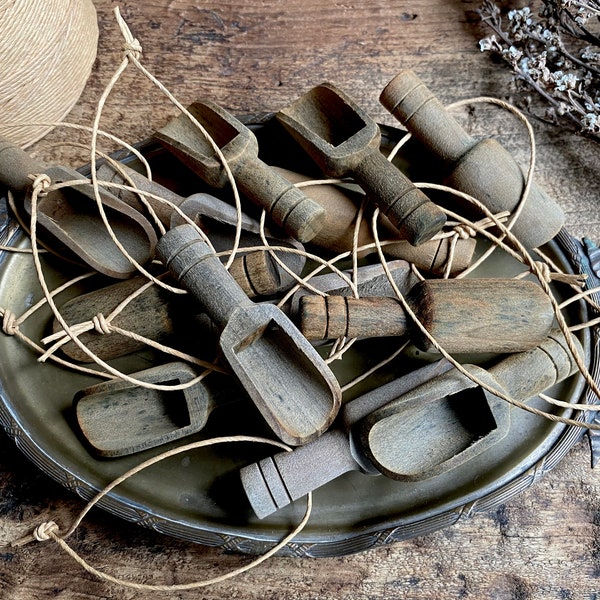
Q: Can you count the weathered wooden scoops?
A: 13